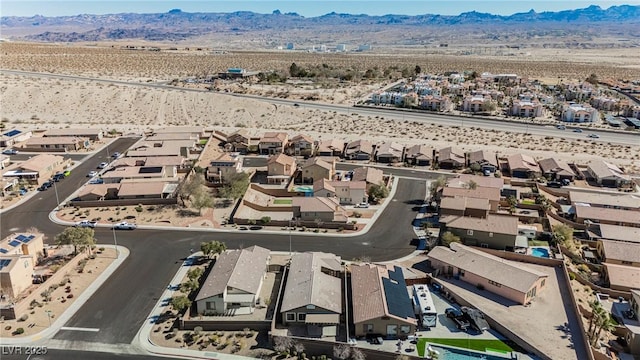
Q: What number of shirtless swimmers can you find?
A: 0